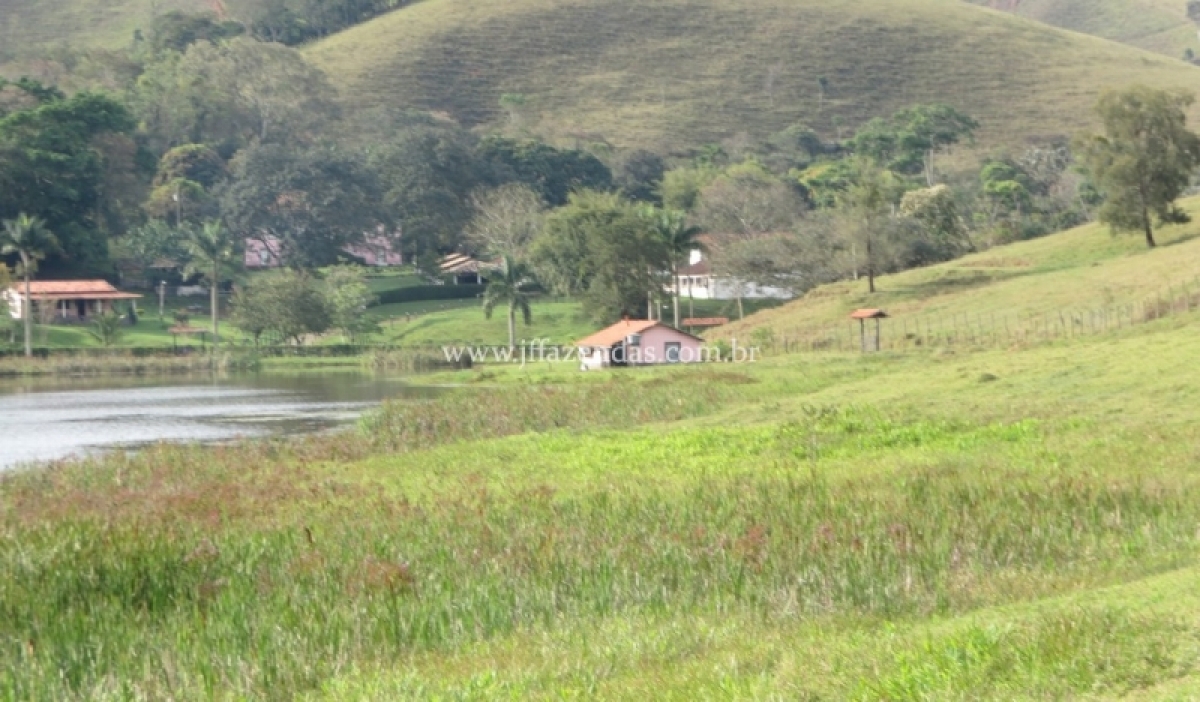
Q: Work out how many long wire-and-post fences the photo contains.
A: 1